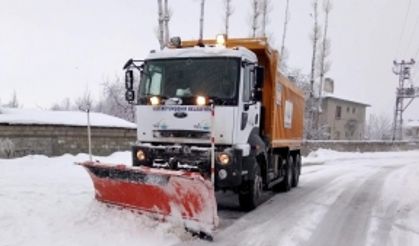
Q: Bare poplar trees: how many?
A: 9